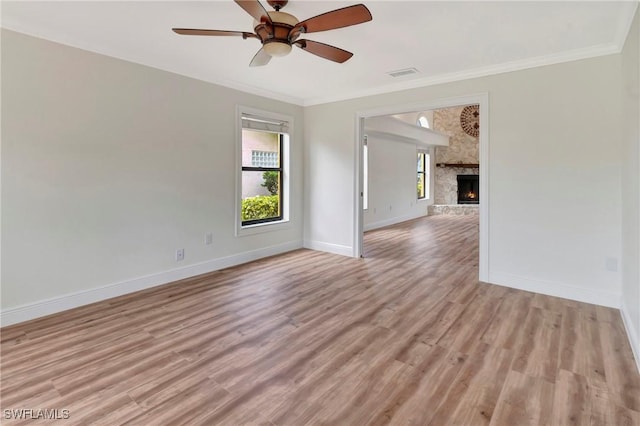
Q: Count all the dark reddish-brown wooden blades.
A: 5